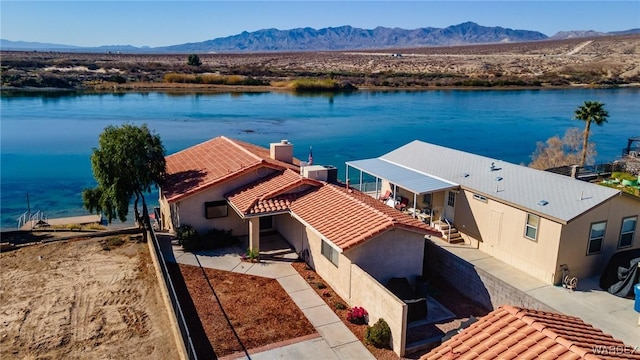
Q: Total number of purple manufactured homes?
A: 0